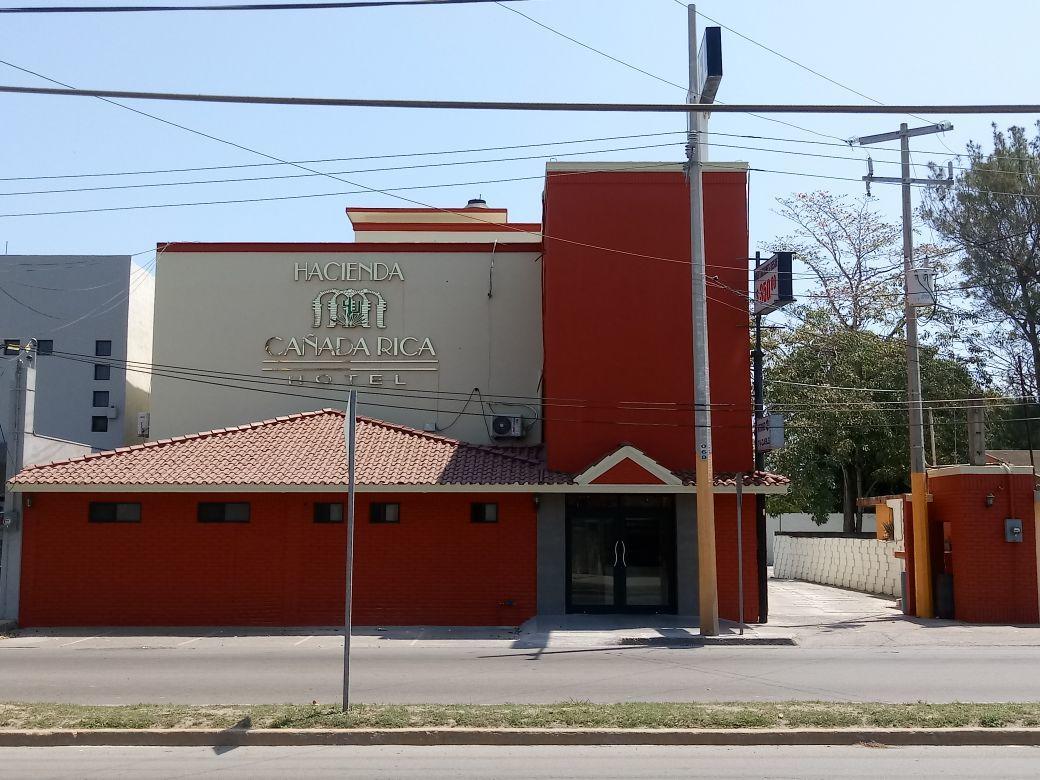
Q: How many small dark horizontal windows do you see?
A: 5